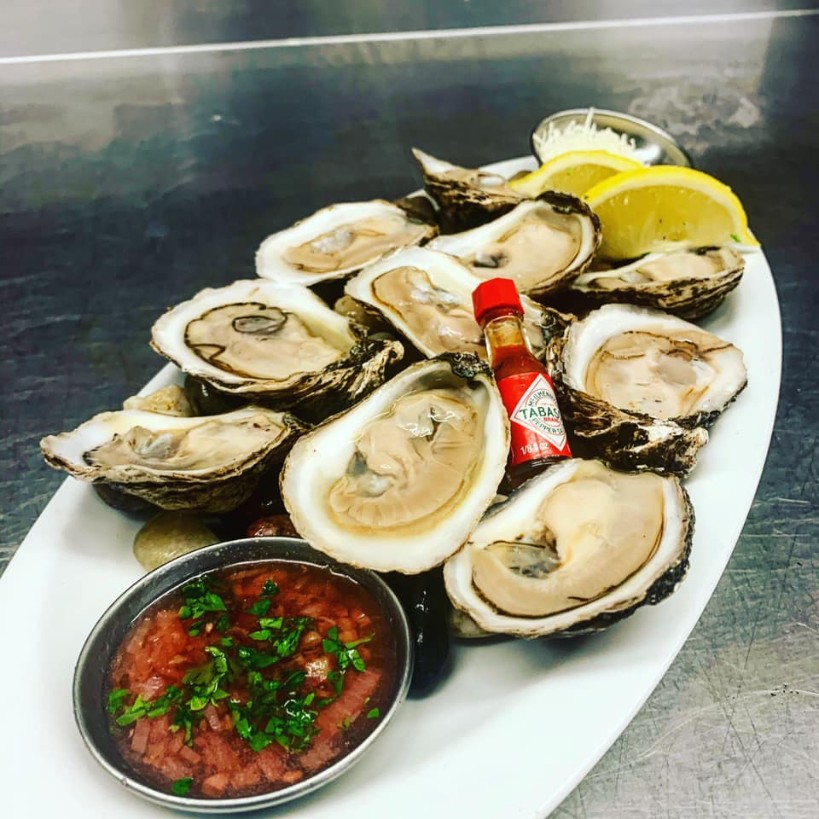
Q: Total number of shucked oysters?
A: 10